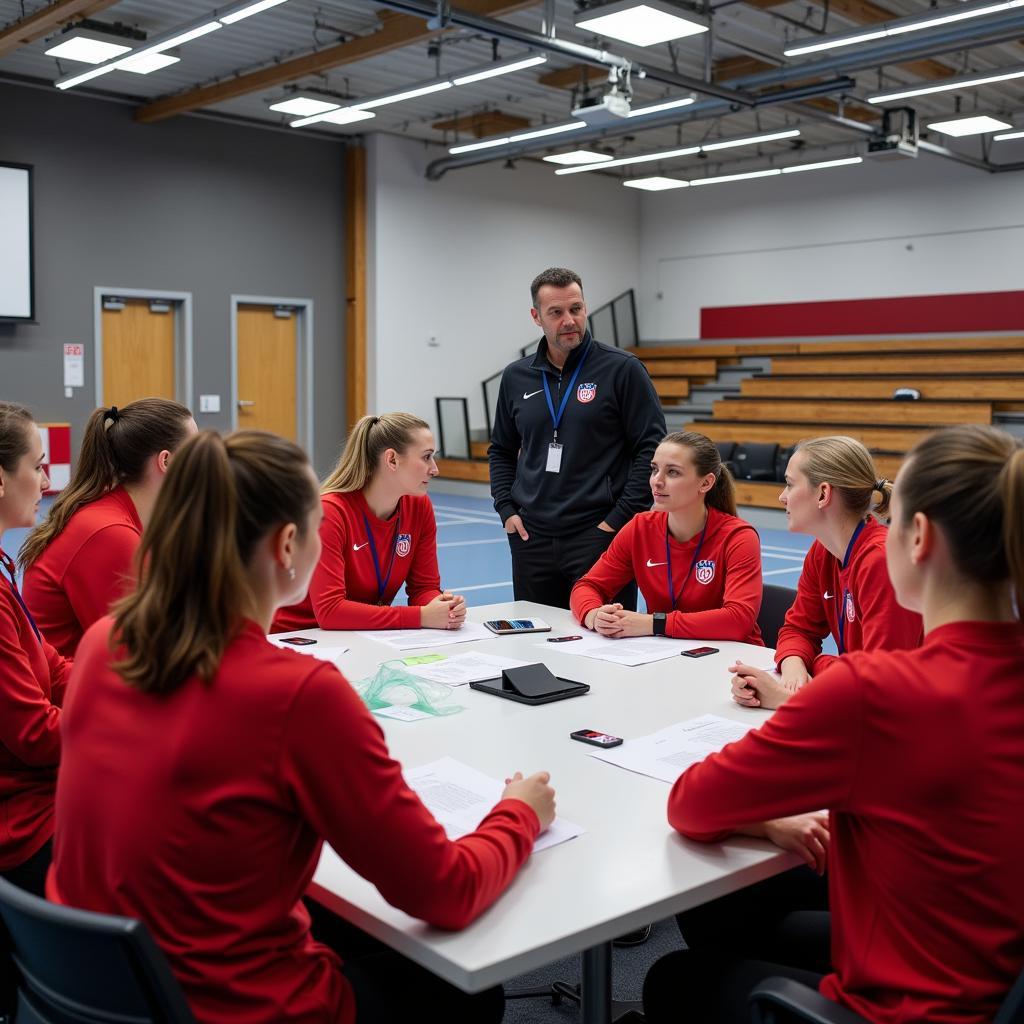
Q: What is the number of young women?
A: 7